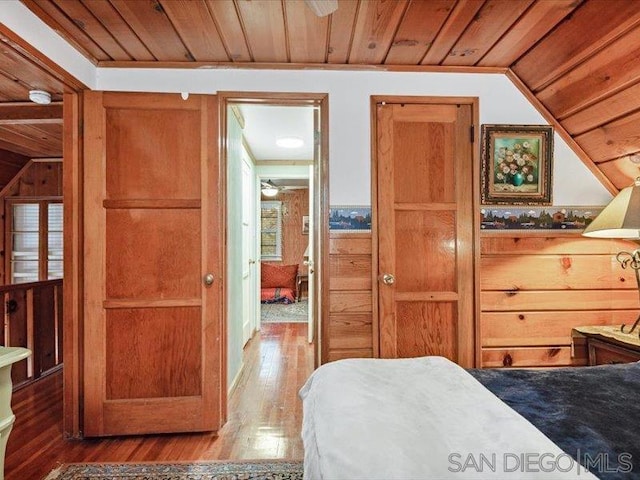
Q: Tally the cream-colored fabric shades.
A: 1